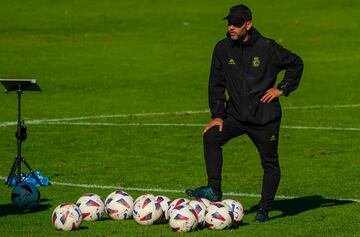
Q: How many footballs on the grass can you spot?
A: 12